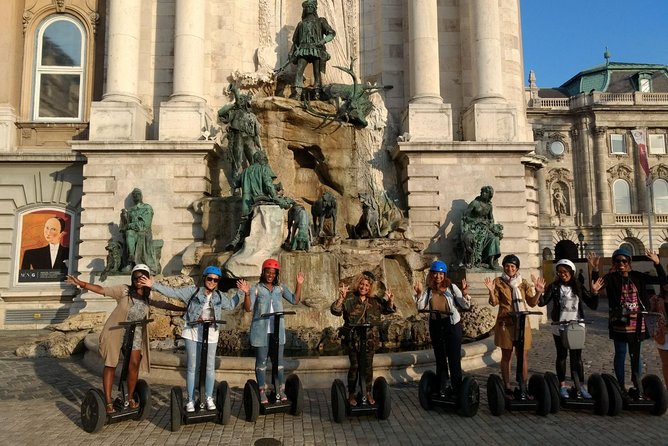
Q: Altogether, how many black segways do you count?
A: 8